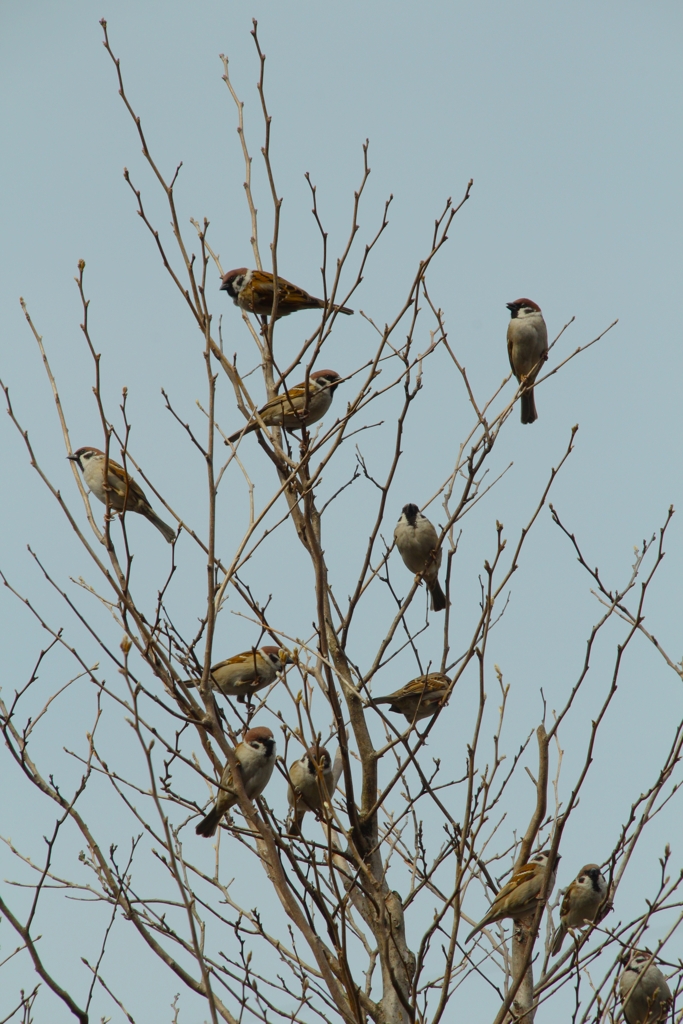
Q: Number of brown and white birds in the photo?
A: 12